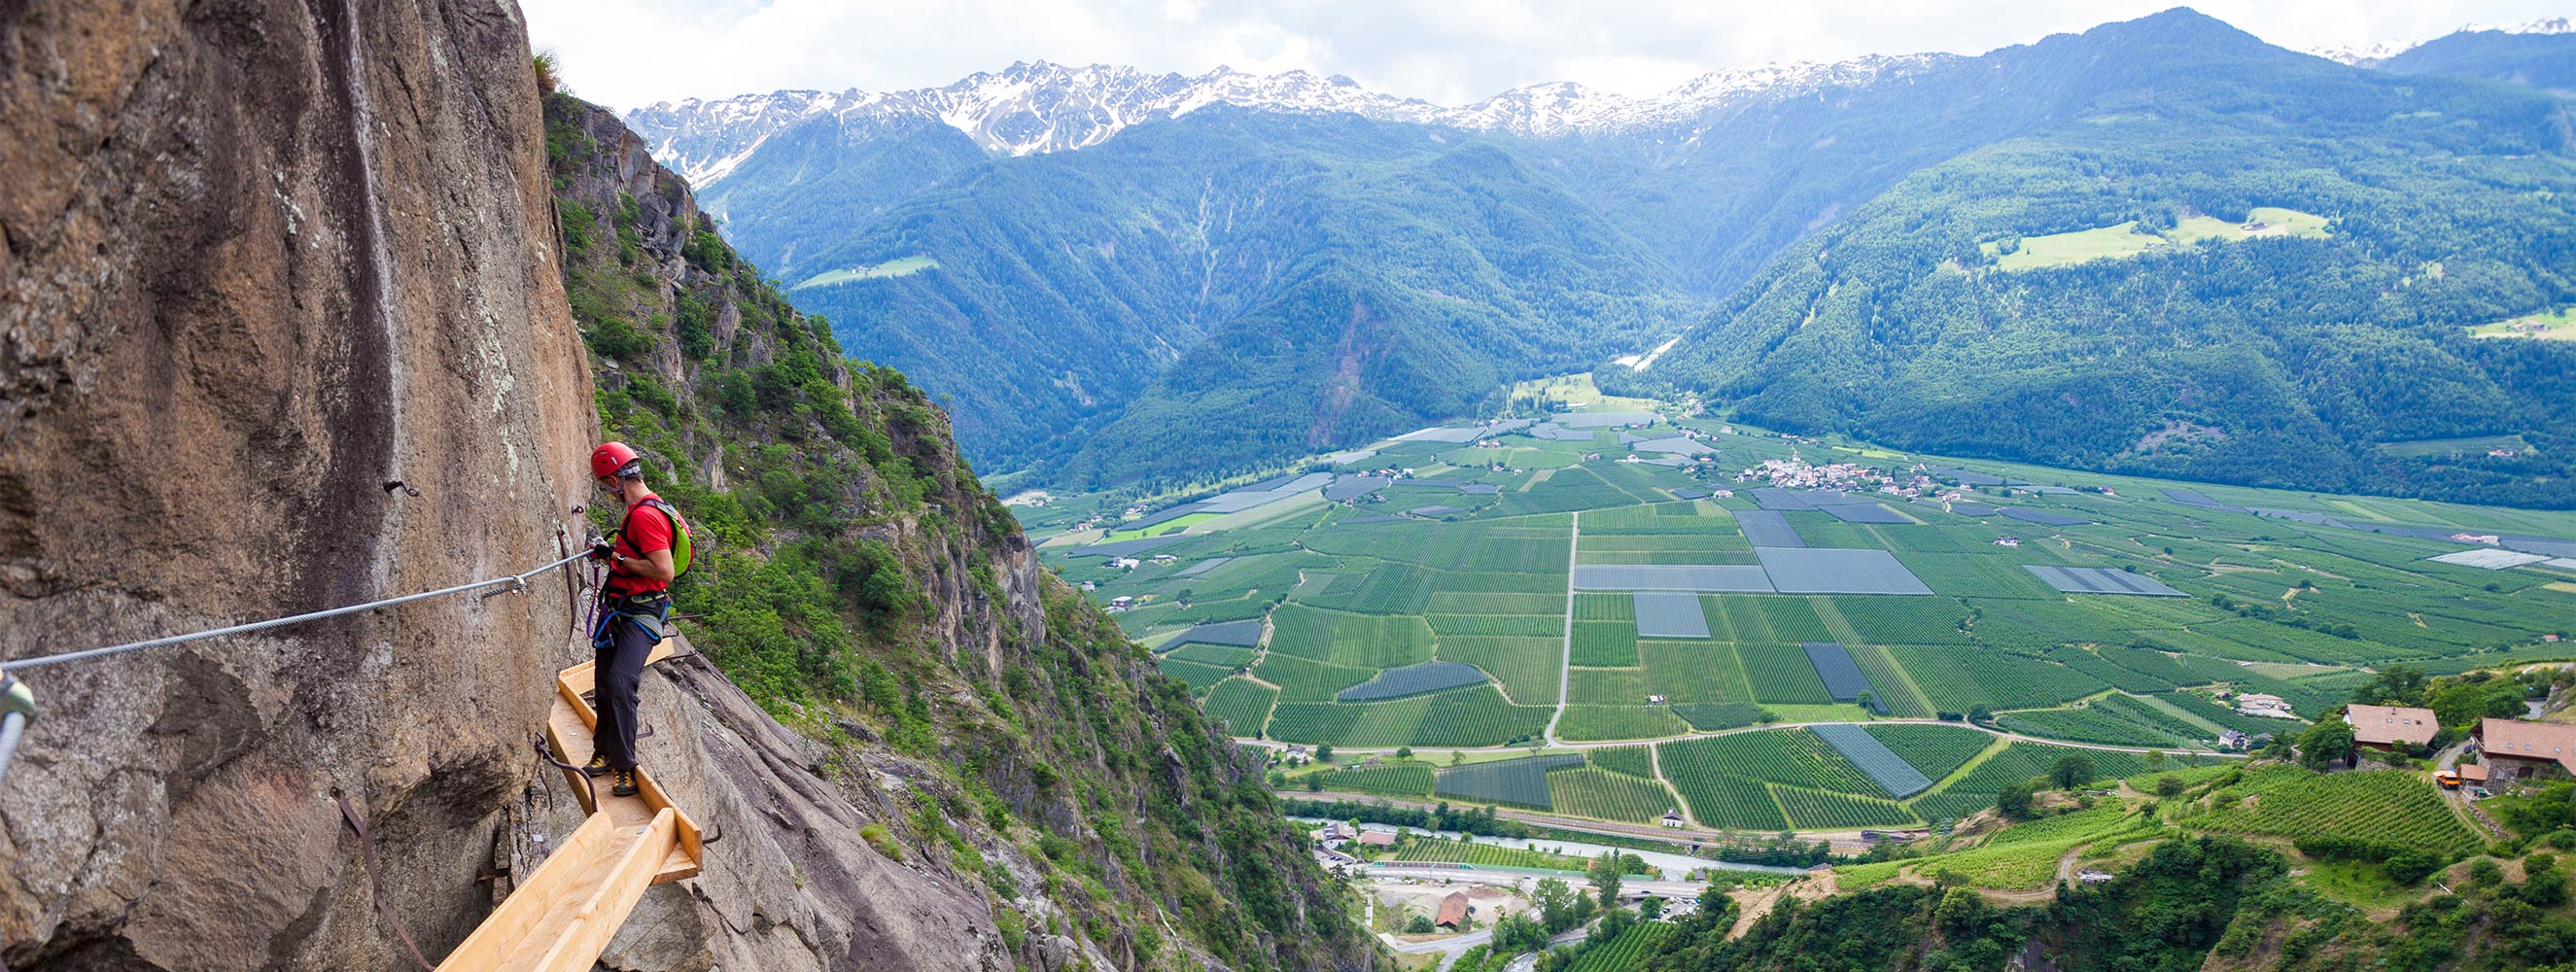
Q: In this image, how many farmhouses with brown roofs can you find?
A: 2